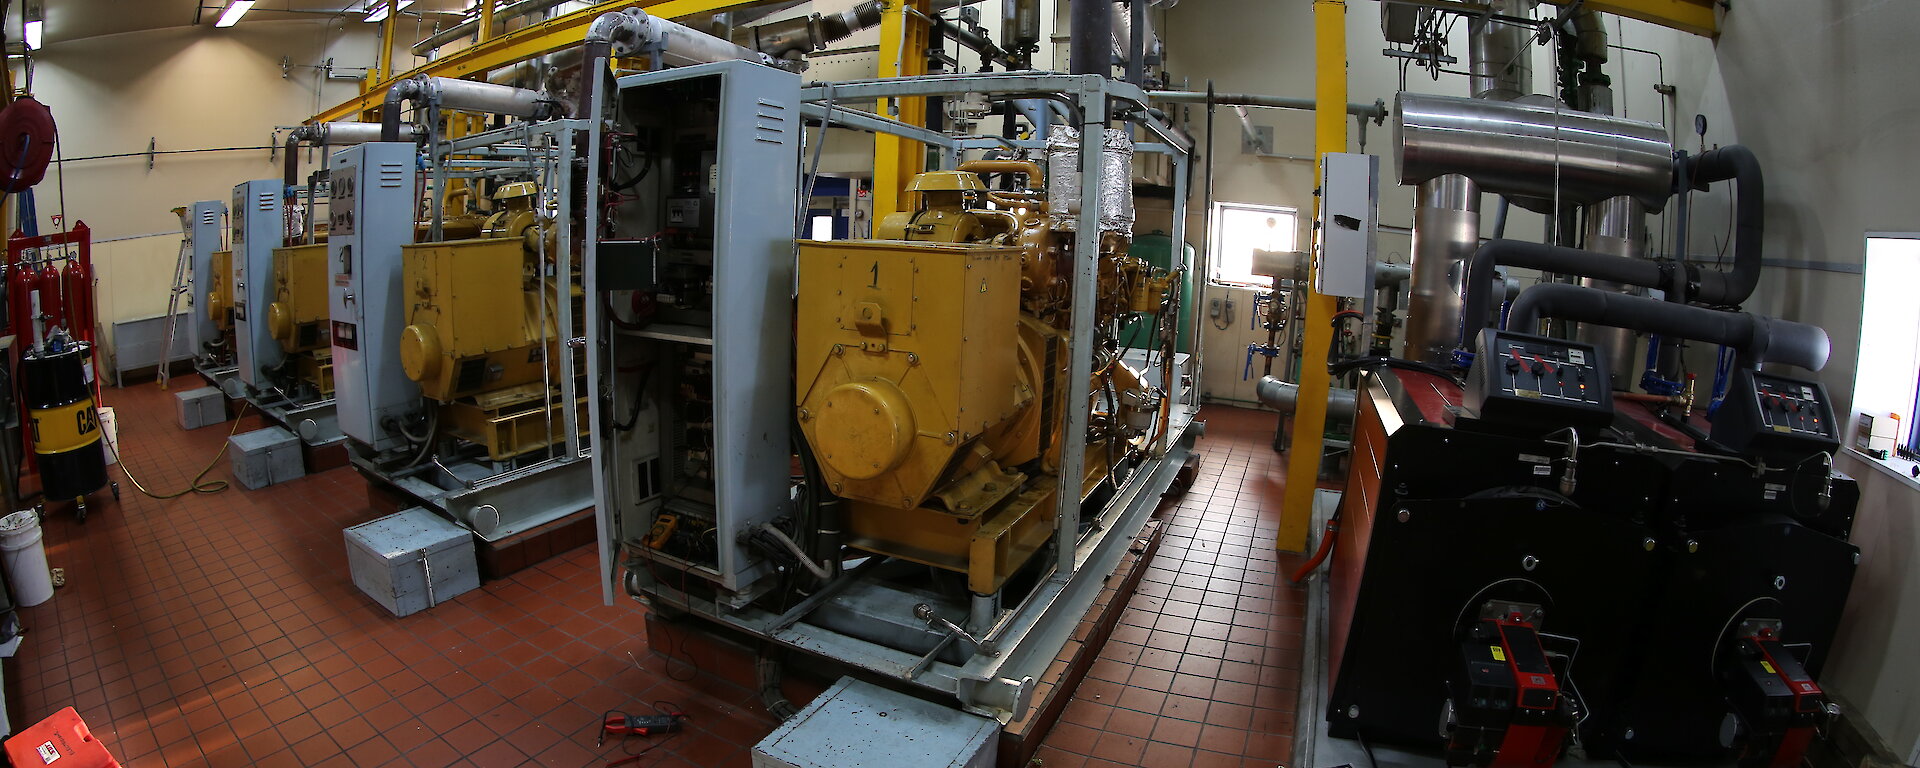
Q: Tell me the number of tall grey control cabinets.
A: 4